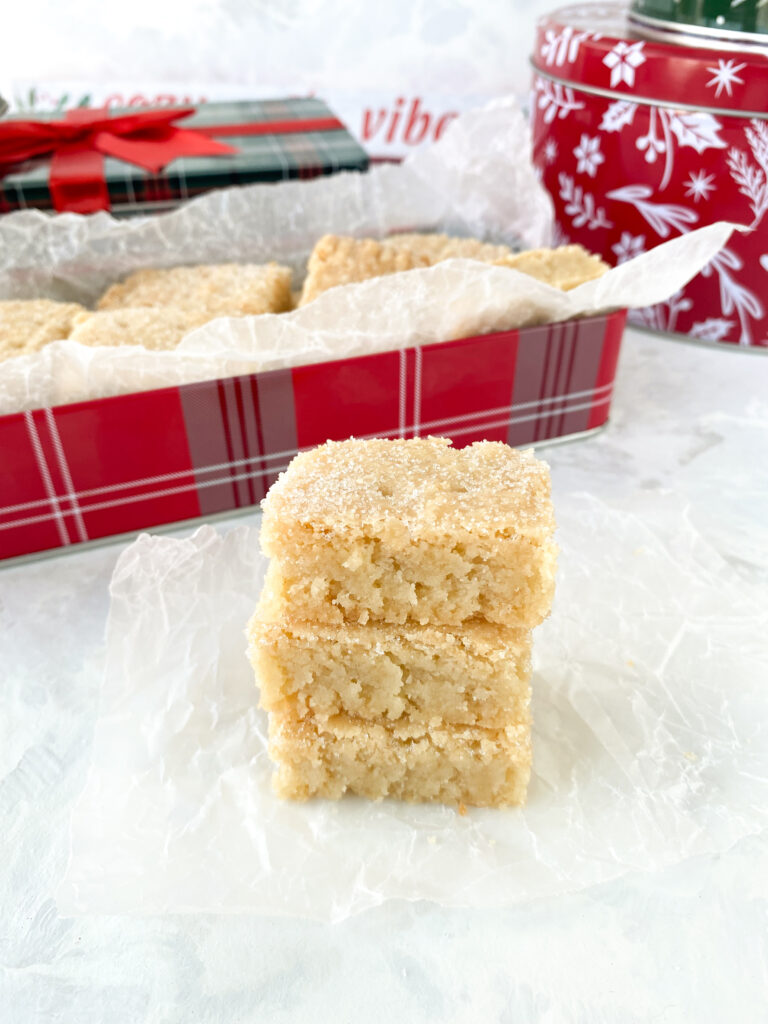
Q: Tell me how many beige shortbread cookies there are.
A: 9